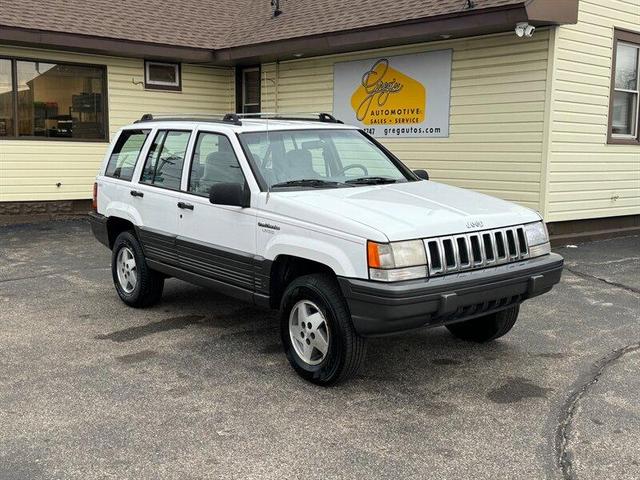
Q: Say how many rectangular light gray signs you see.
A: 1